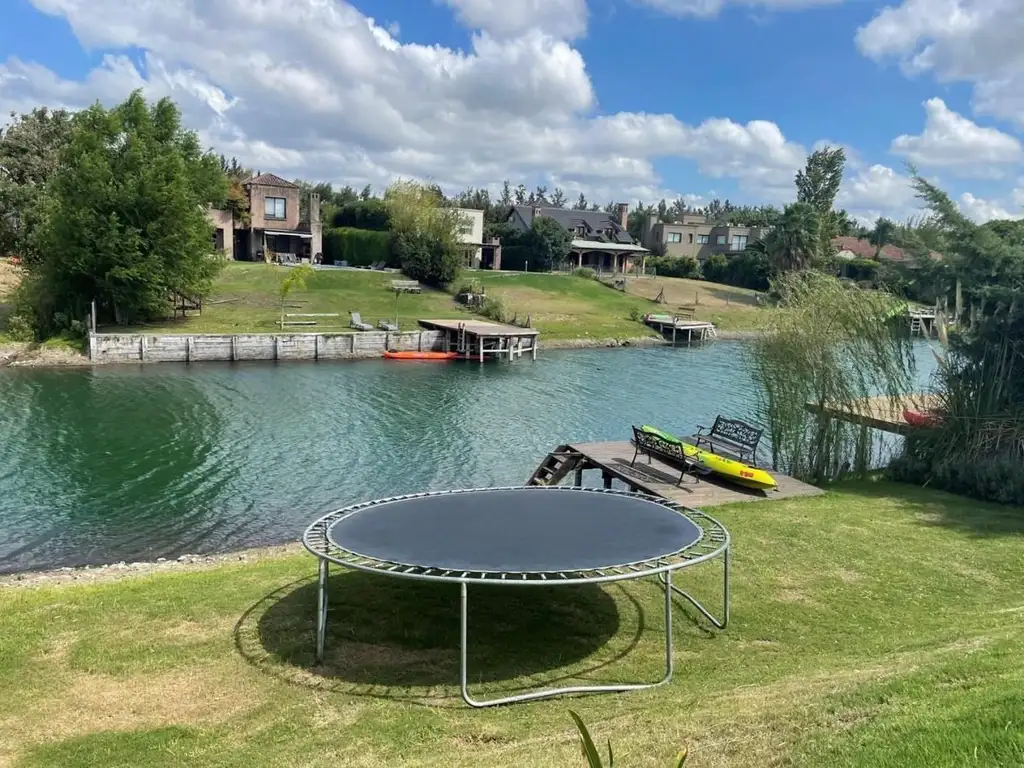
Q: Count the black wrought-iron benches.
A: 2